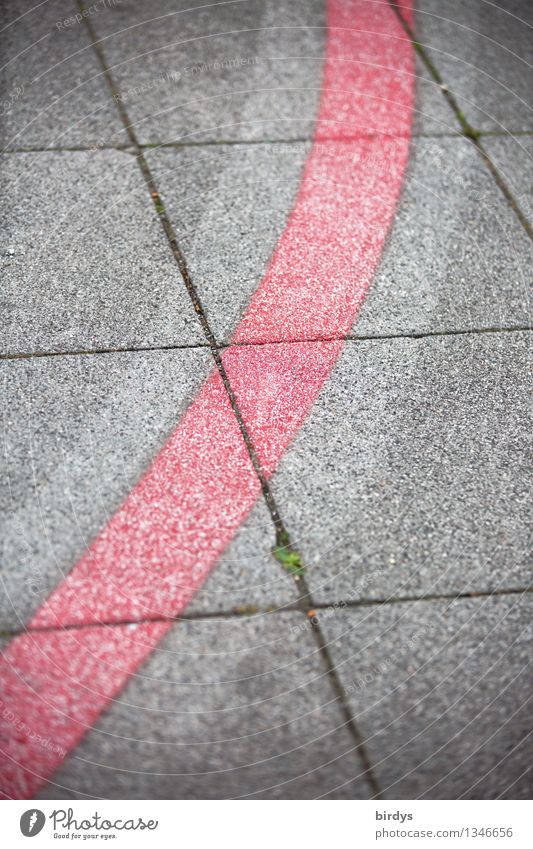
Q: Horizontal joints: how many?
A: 3